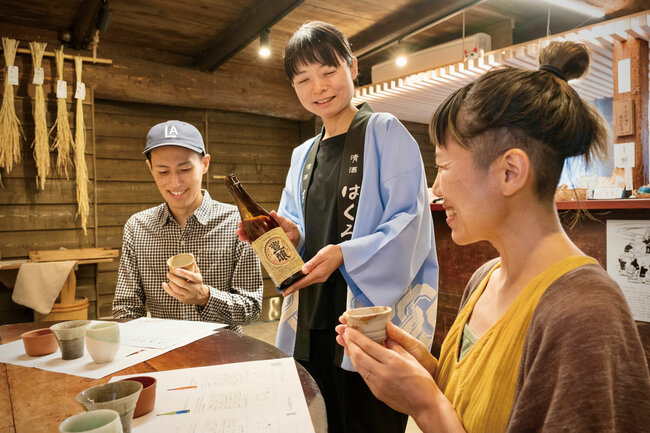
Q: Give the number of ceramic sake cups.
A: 8